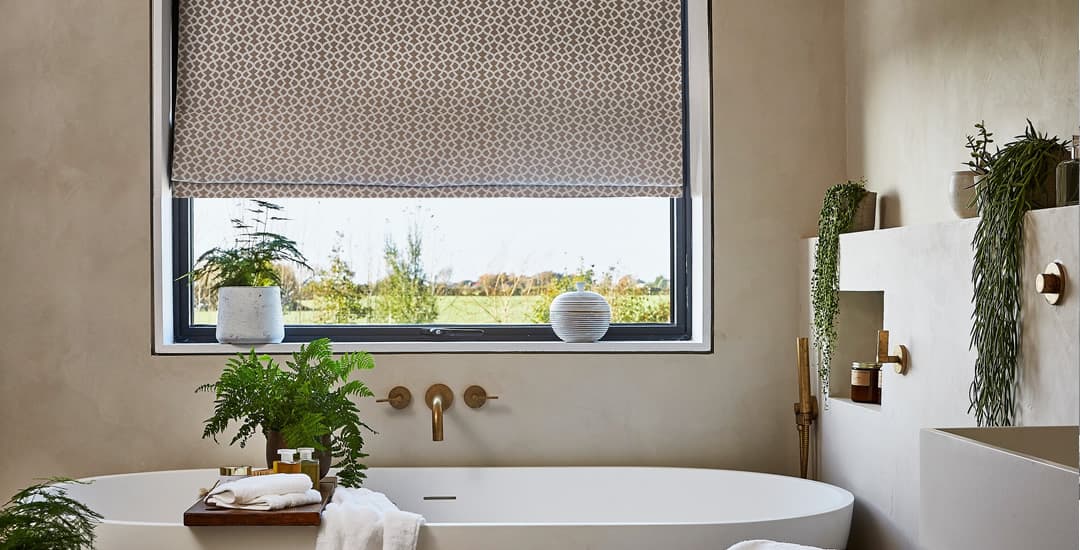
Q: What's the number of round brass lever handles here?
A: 2